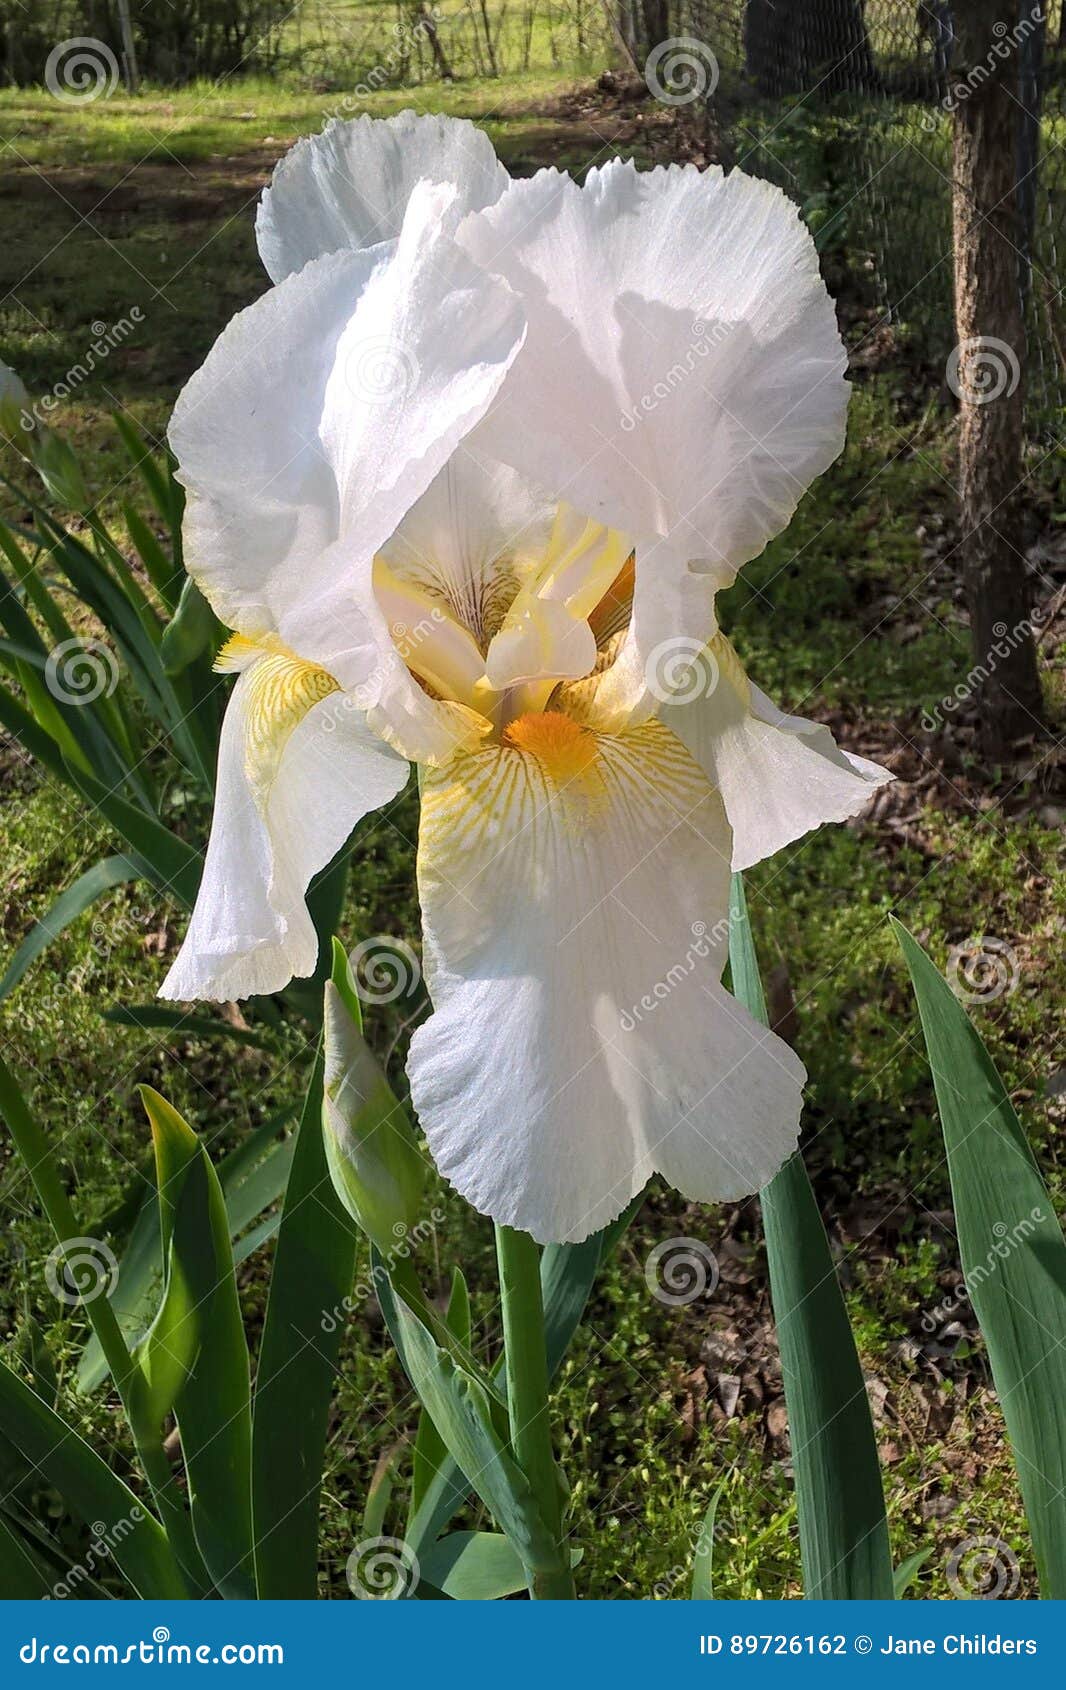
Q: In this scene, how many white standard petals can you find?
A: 3